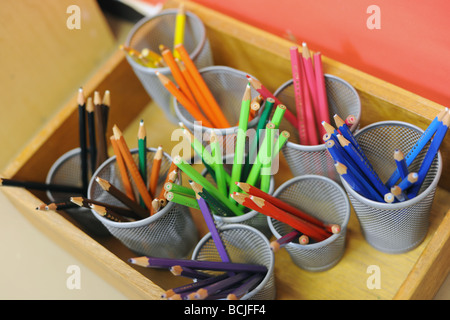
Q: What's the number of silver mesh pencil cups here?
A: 9